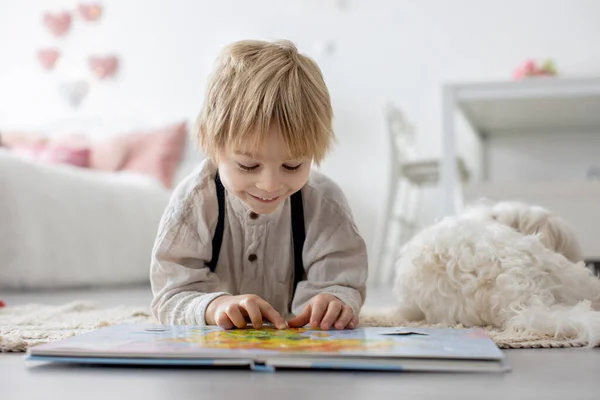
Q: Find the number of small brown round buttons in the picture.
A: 2